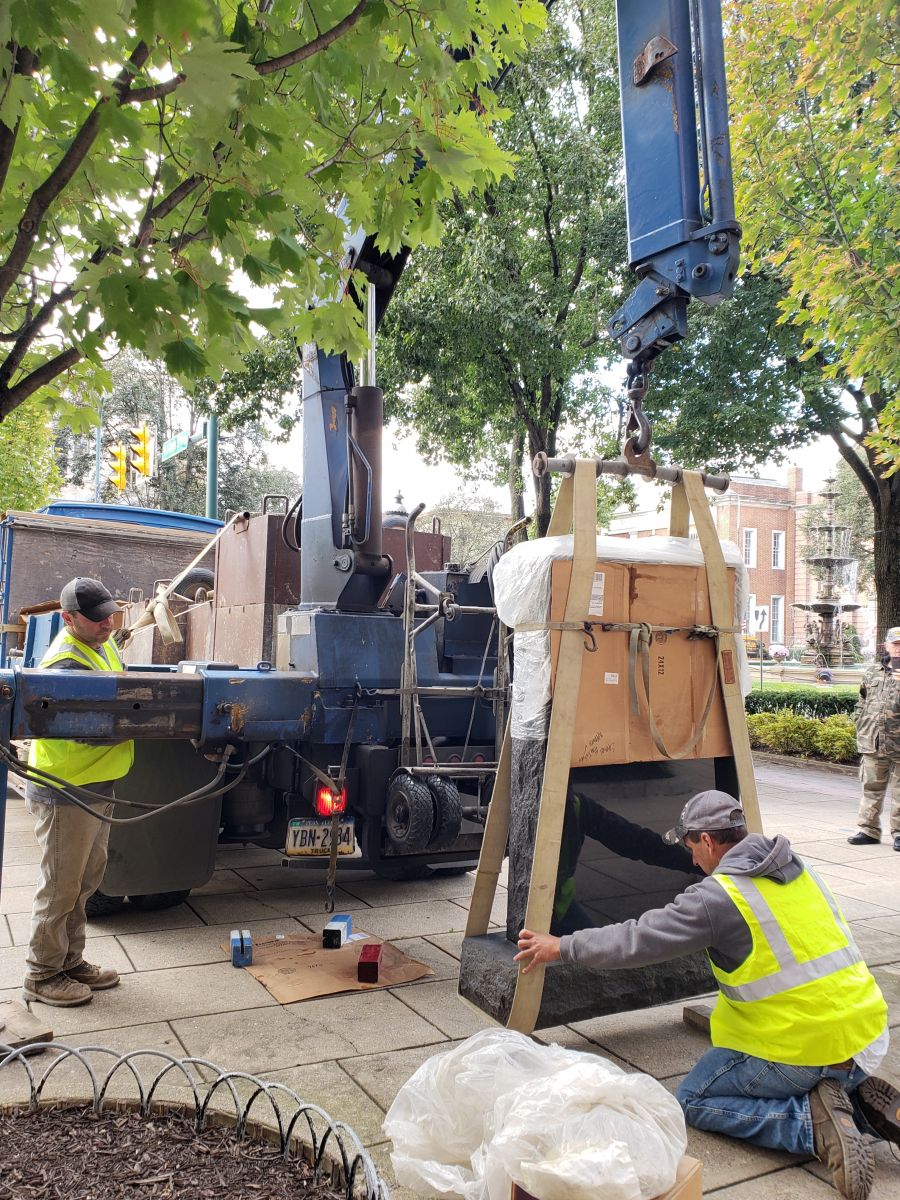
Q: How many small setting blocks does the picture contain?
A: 3